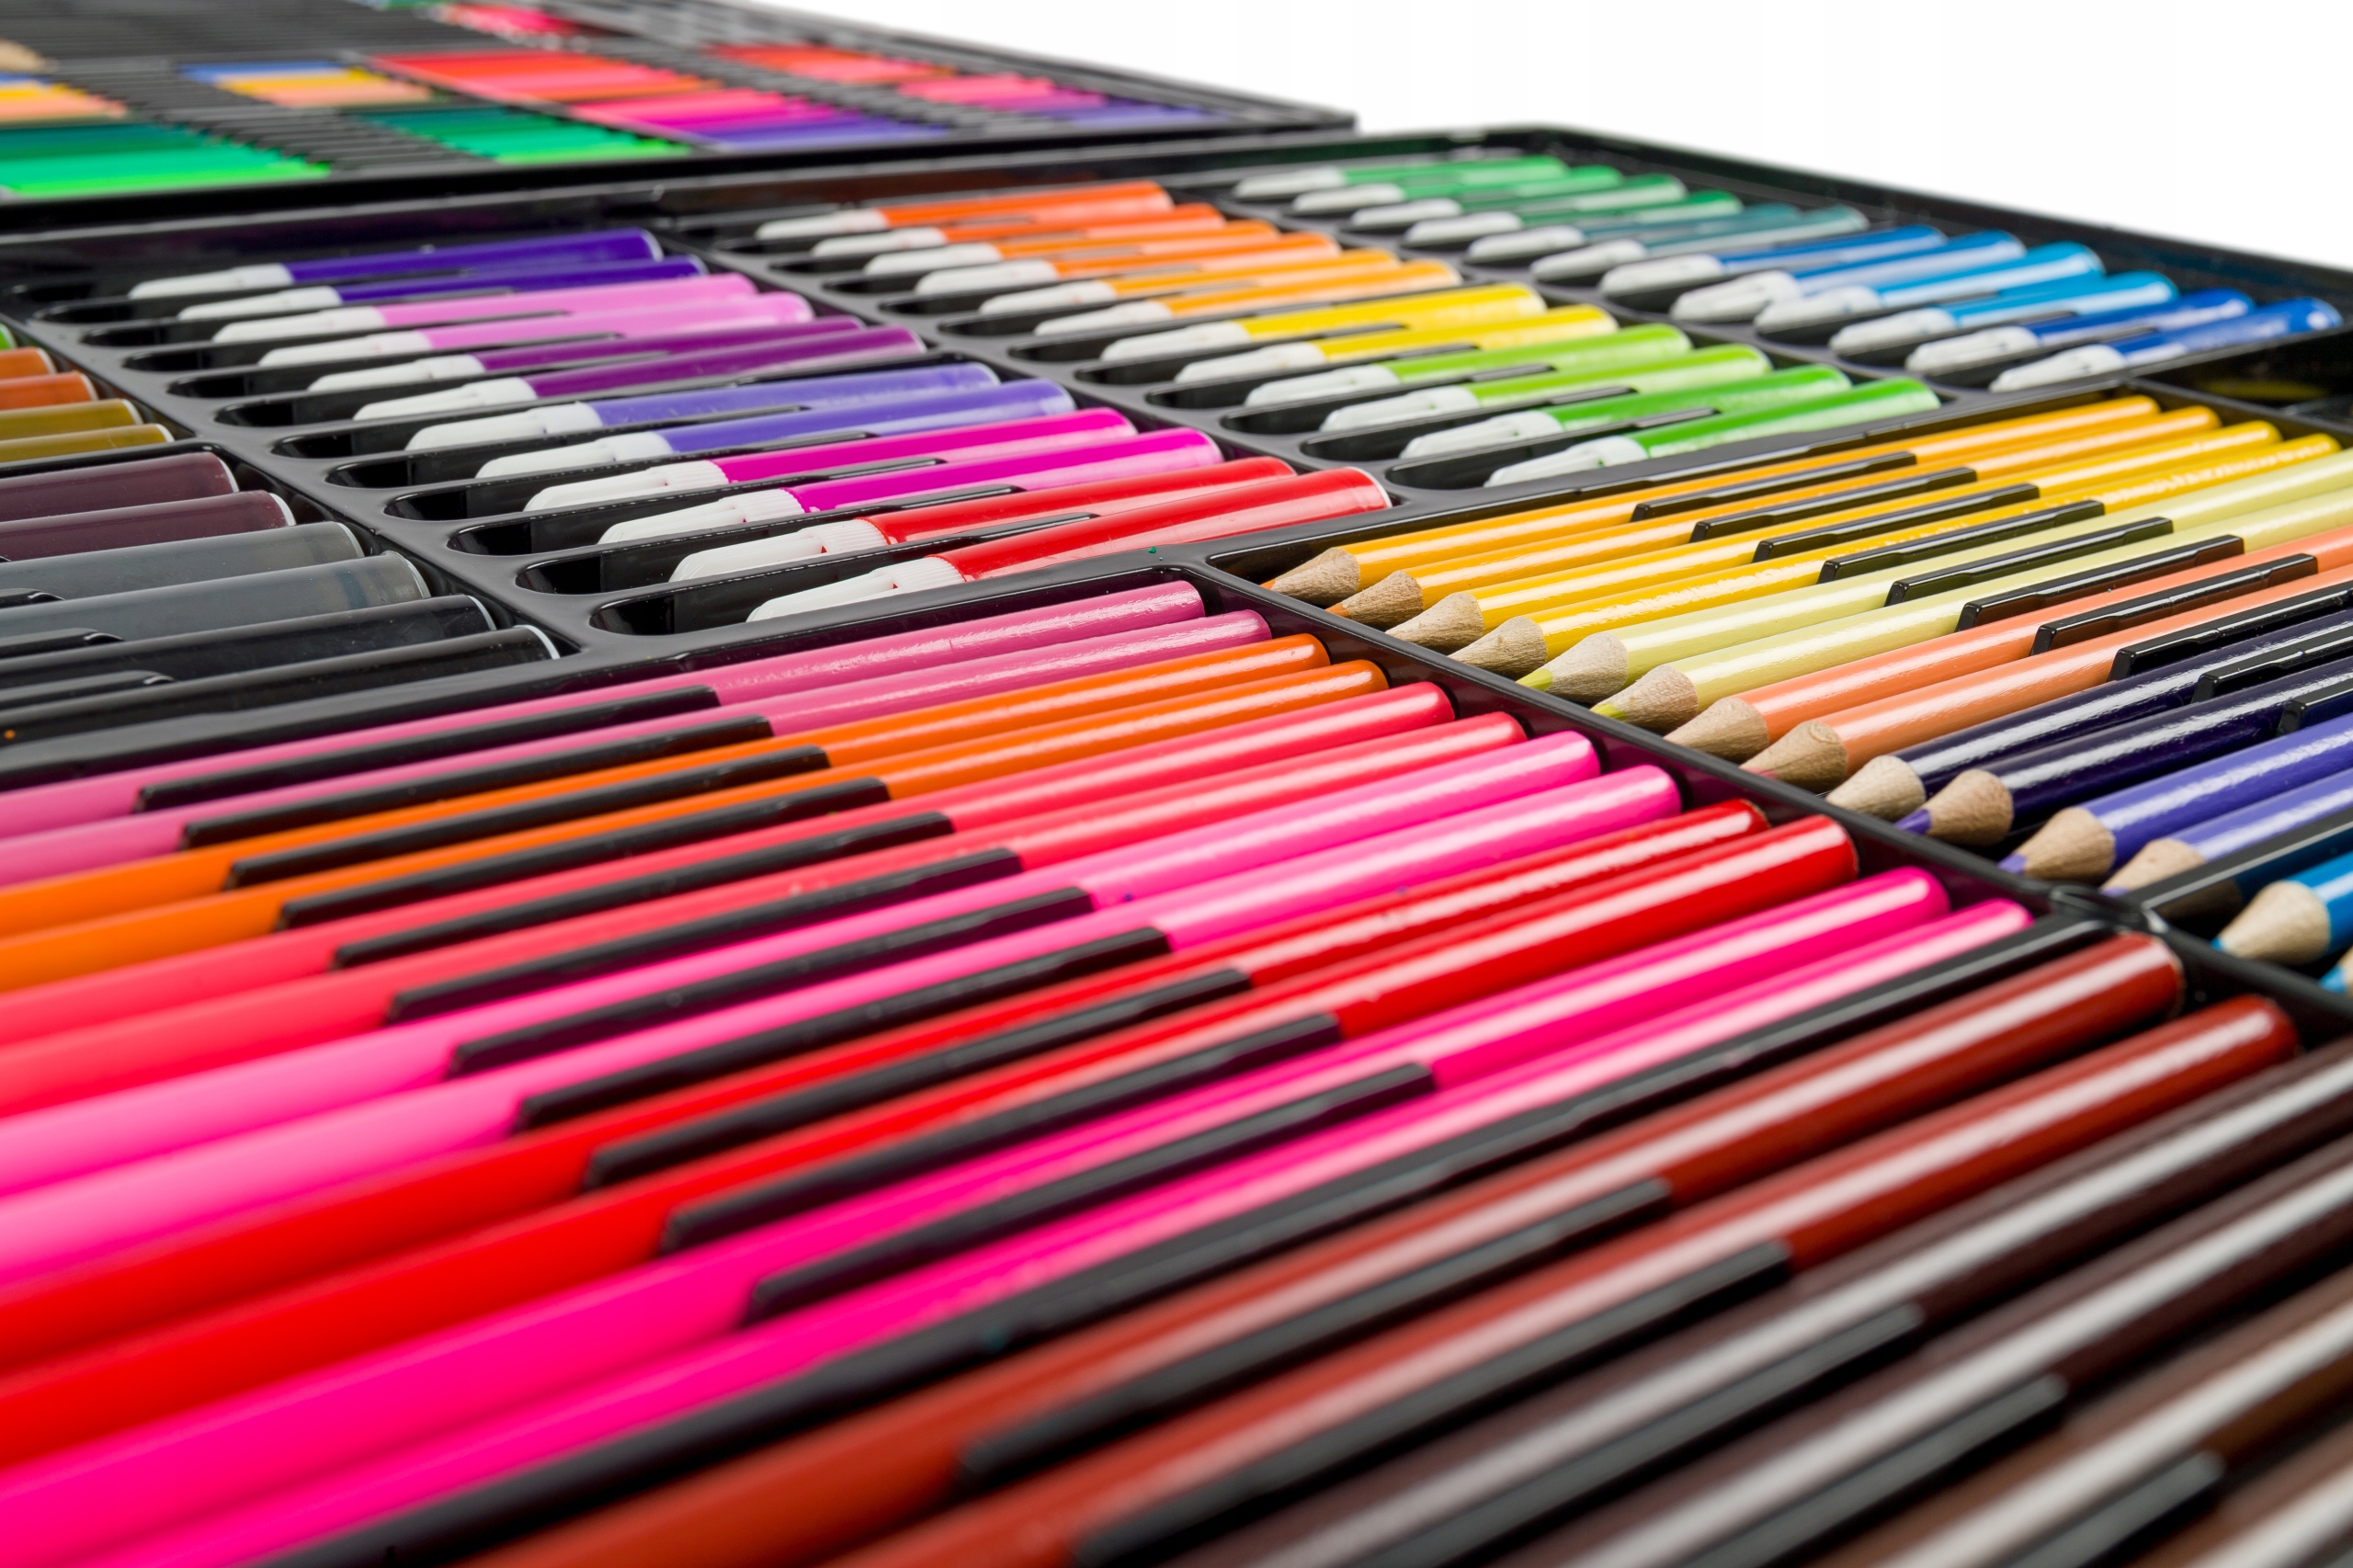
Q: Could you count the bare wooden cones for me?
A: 14